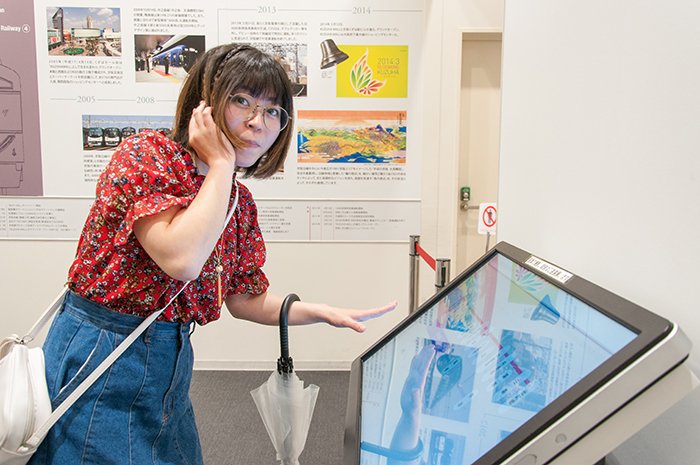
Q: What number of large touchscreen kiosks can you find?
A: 1